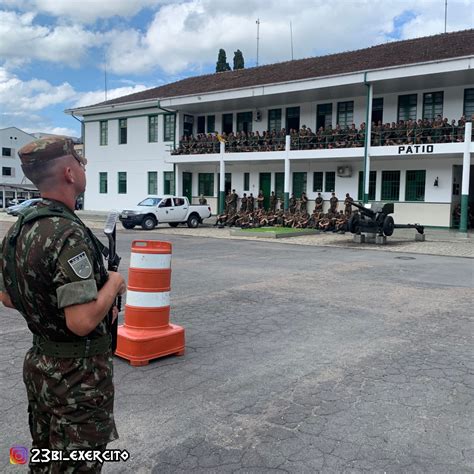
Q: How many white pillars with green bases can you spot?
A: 4